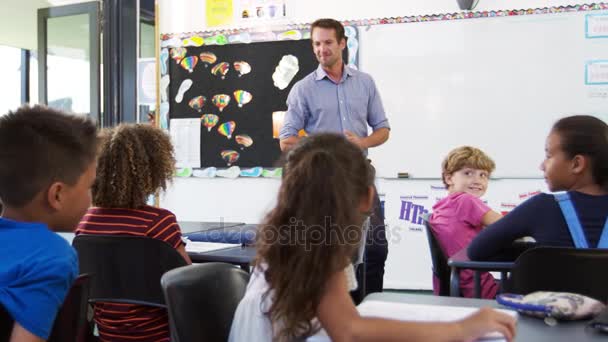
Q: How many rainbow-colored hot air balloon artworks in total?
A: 12